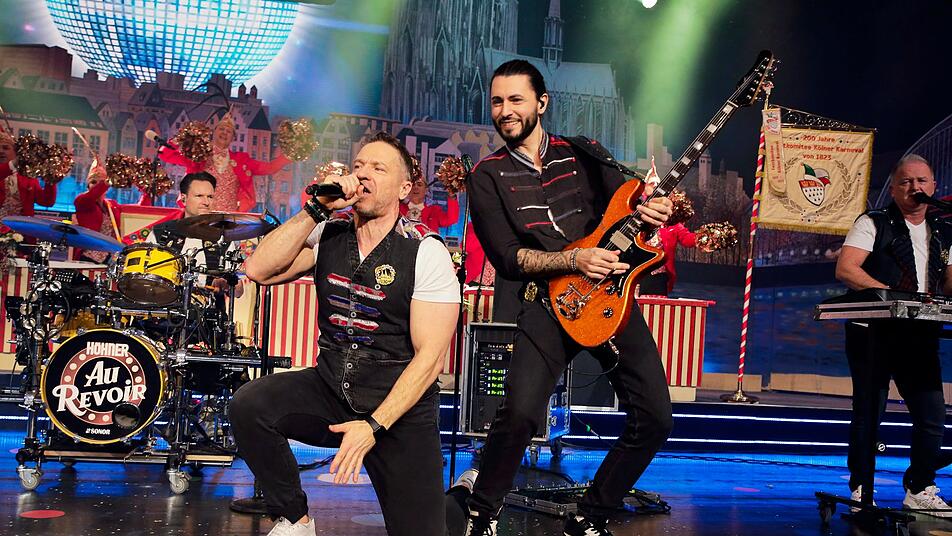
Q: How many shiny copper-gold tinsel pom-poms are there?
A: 11